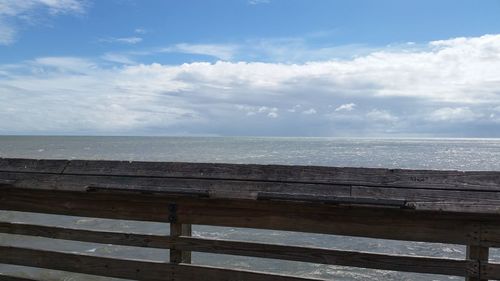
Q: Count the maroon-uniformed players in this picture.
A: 0